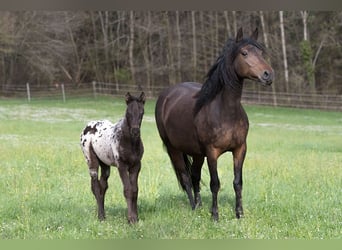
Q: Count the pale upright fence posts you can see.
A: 3